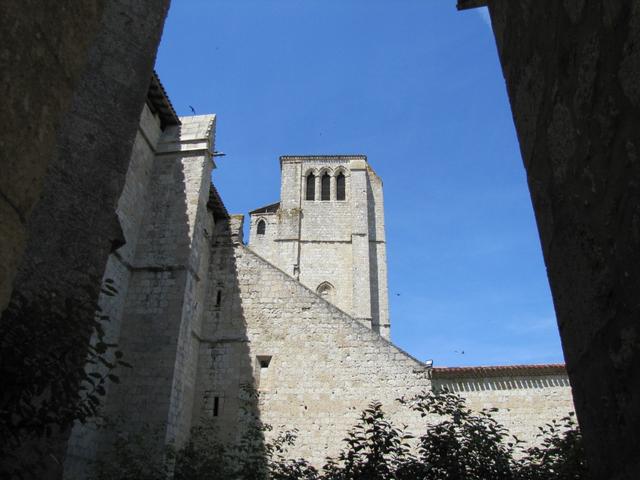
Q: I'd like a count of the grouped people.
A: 0